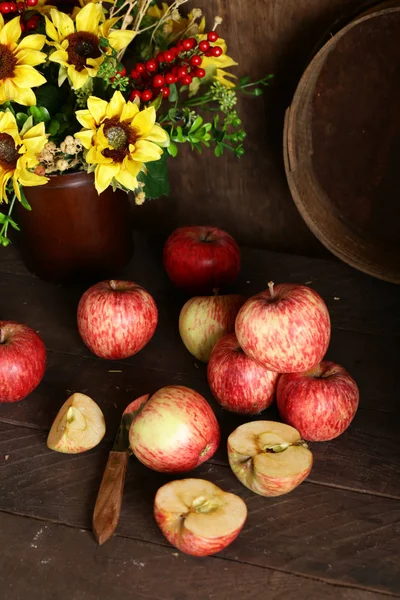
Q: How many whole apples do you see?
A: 8